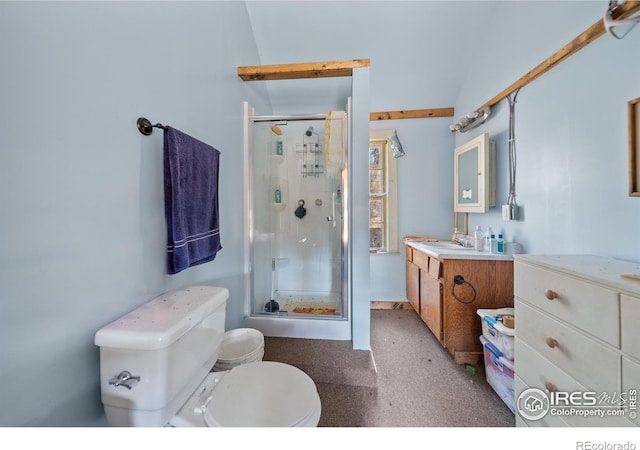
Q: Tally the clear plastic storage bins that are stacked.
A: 2